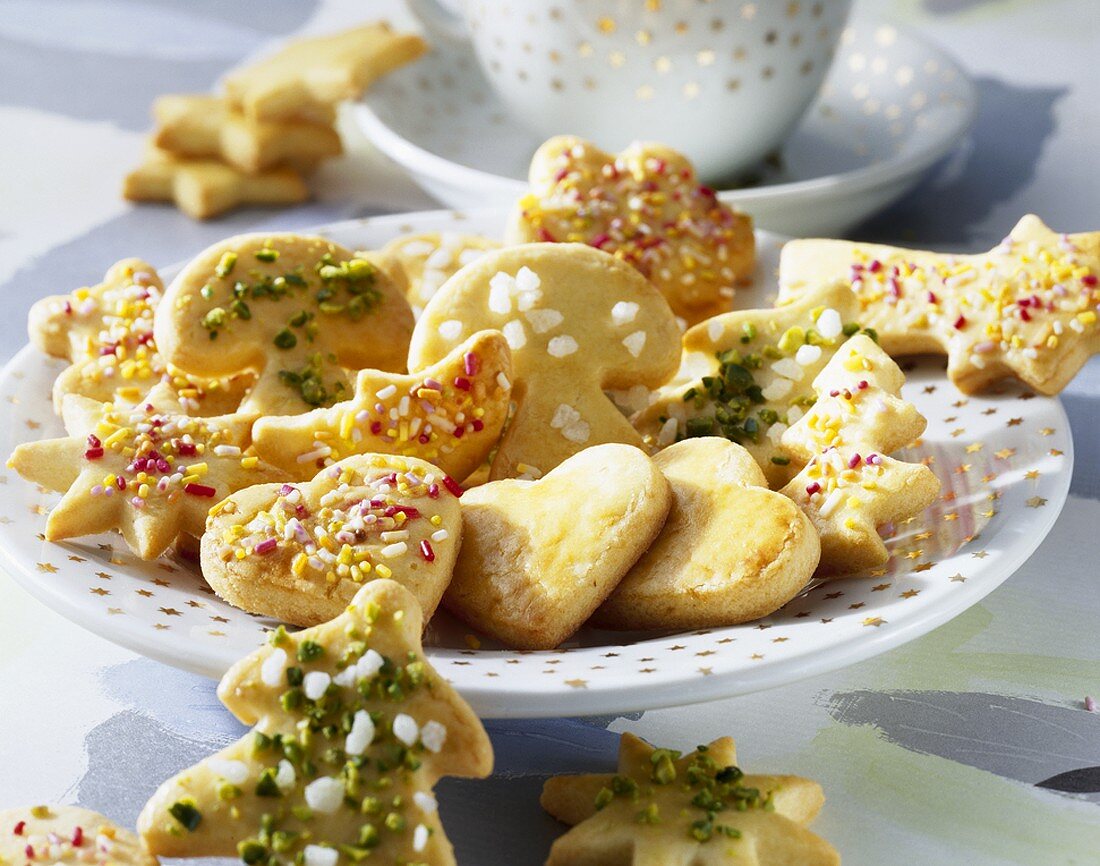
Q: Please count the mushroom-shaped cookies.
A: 2